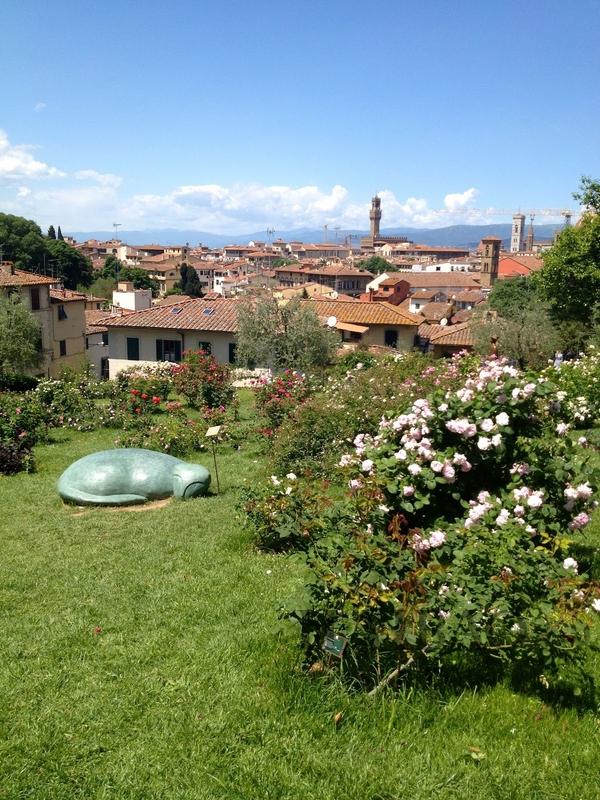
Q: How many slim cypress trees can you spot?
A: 2